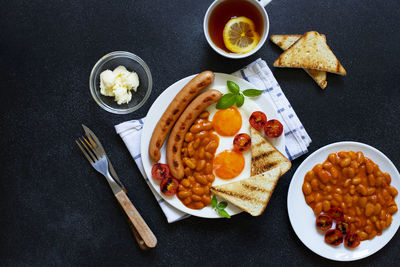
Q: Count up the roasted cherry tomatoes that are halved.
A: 10